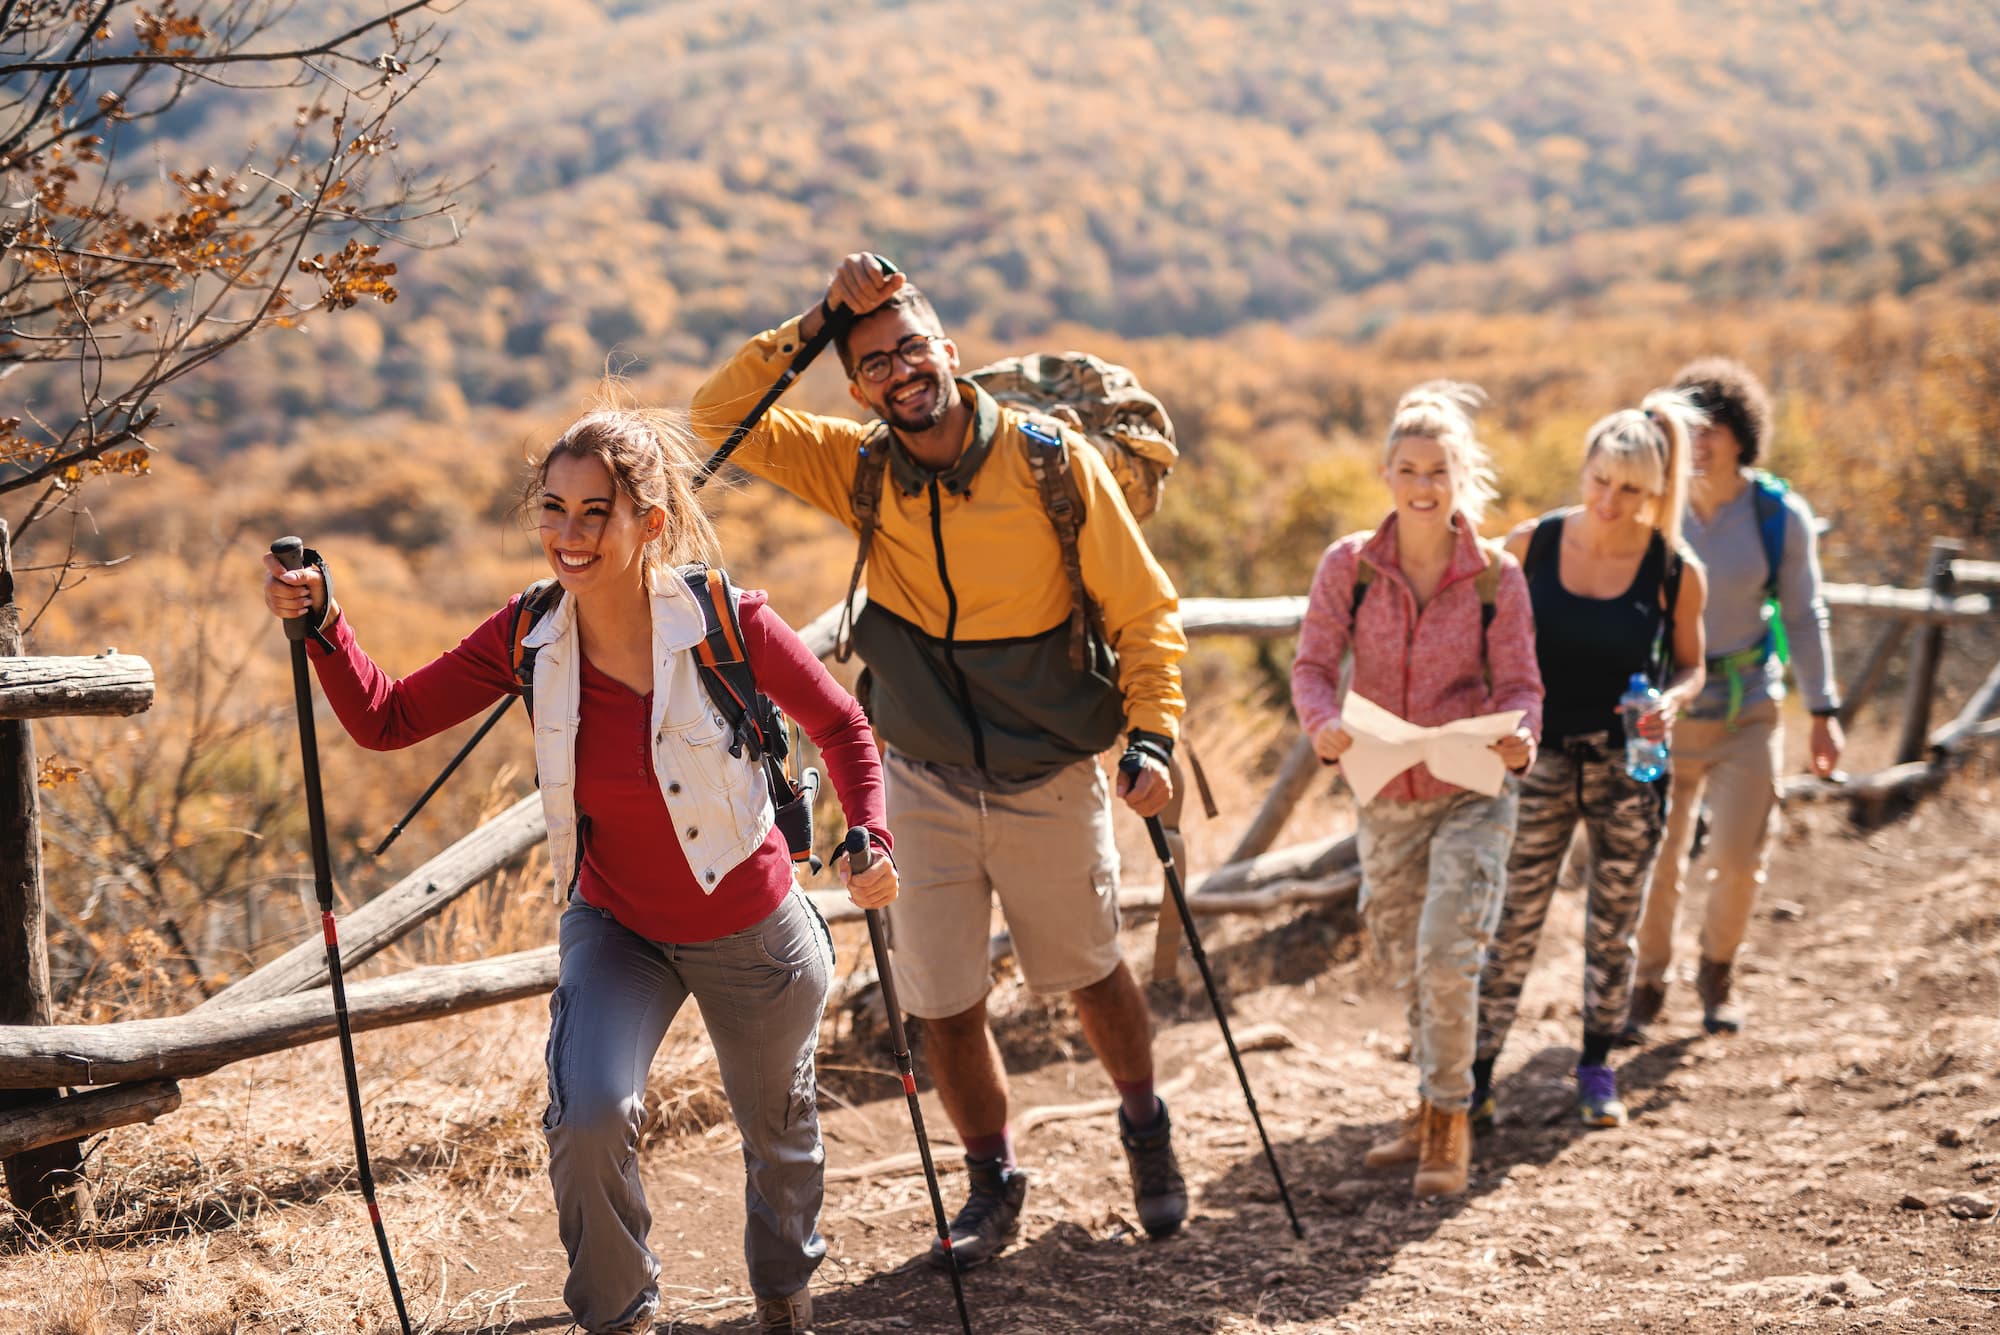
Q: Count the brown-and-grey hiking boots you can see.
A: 2